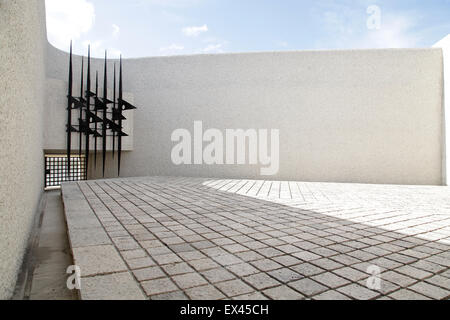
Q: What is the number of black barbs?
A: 7